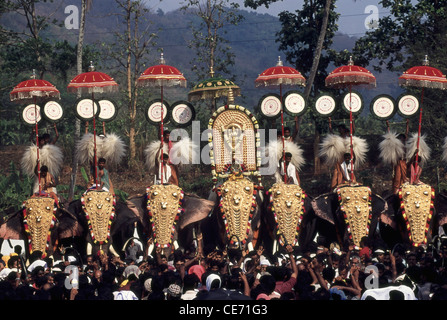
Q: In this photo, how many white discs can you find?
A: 12